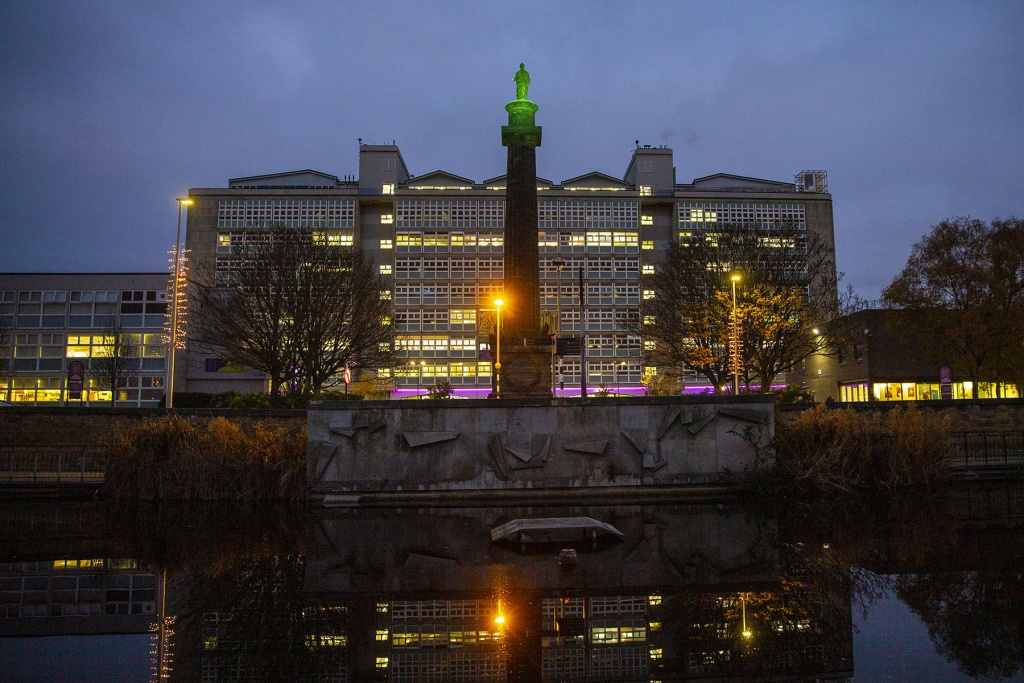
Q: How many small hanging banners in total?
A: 2